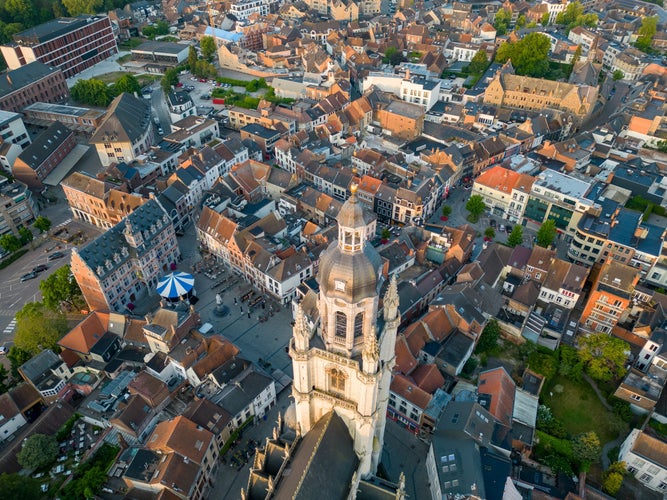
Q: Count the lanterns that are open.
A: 1